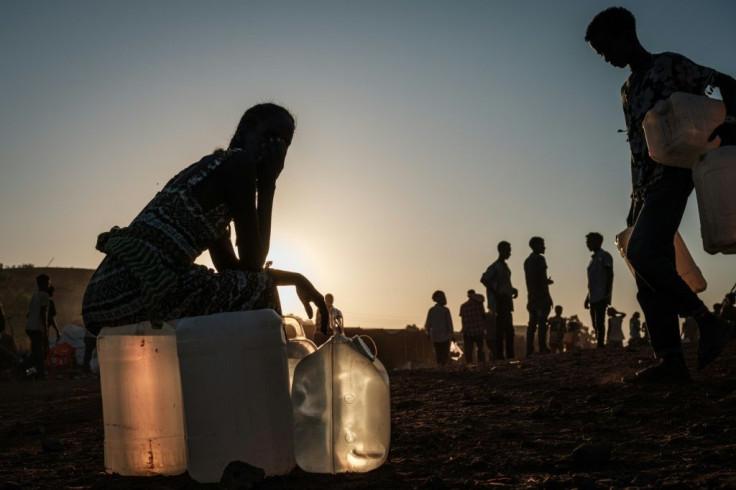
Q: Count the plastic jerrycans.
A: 7